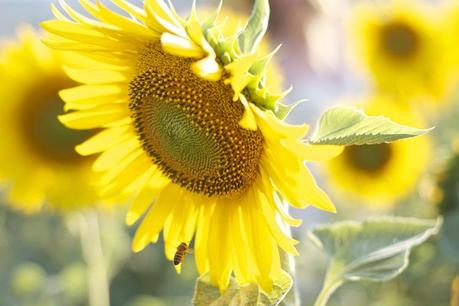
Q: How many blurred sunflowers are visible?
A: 3